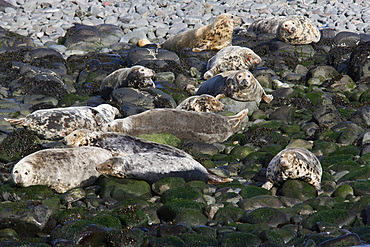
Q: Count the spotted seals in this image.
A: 12